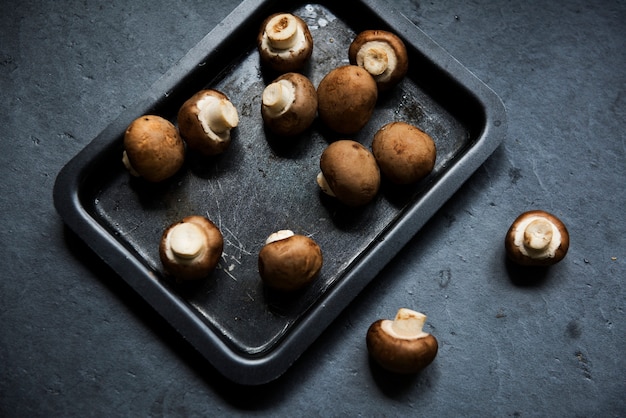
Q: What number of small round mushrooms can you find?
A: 12